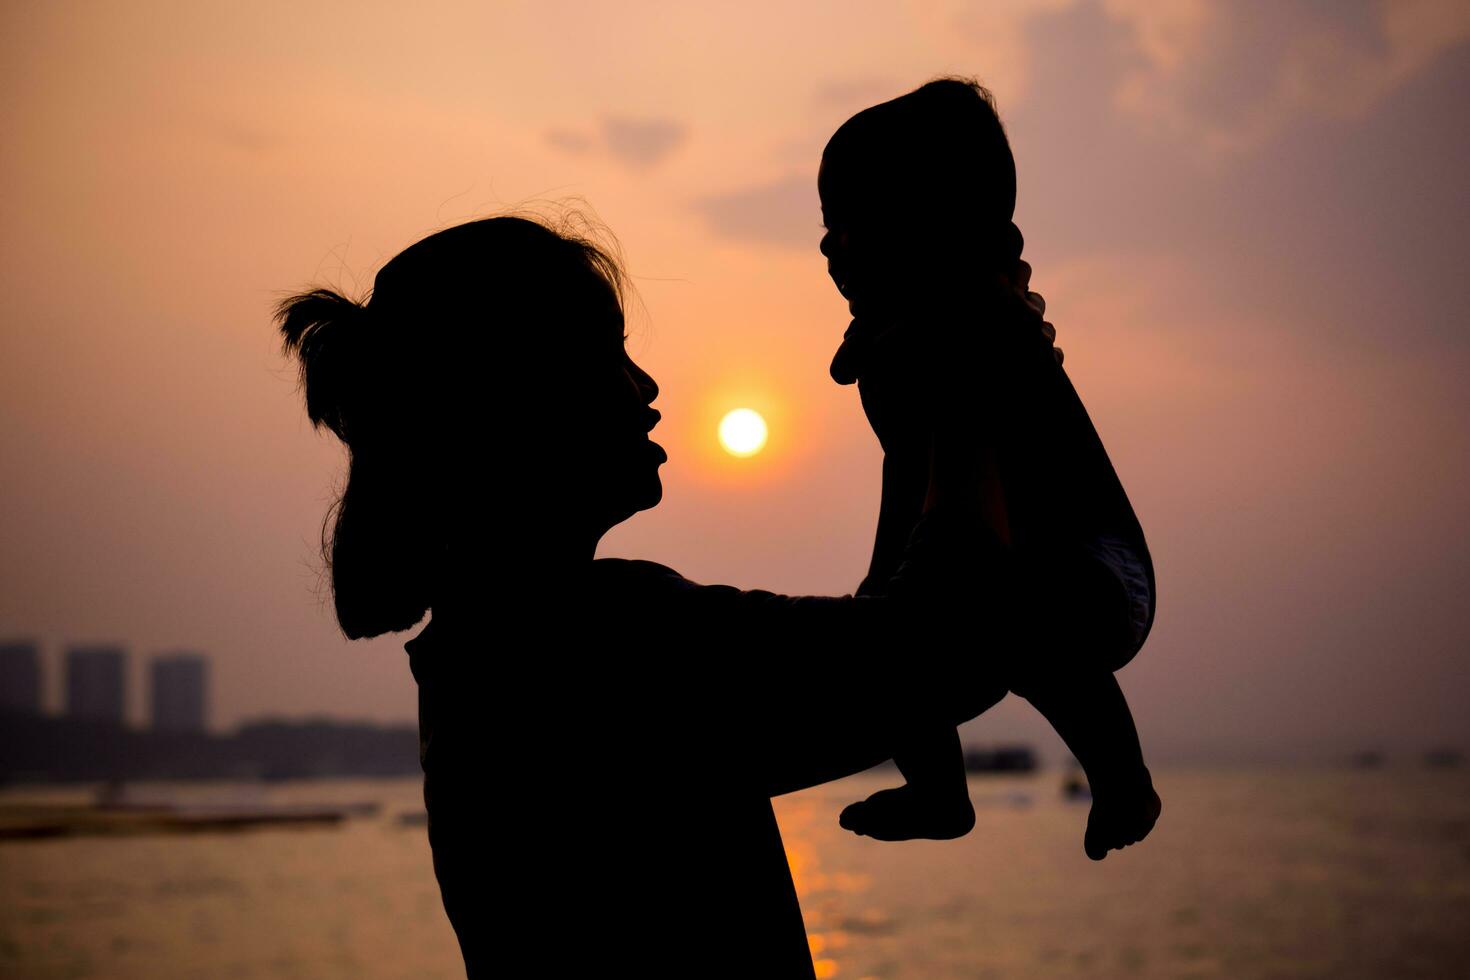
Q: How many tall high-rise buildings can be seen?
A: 3